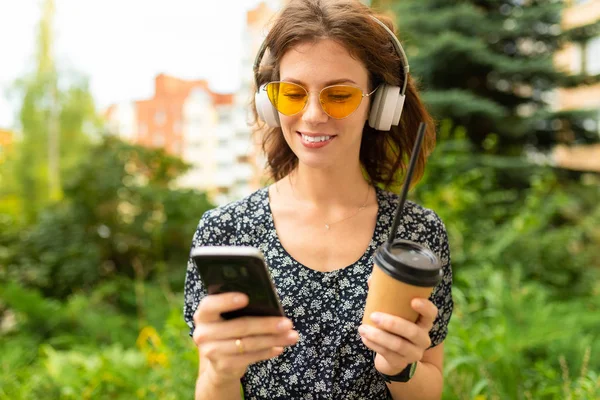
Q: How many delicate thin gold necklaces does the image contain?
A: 1